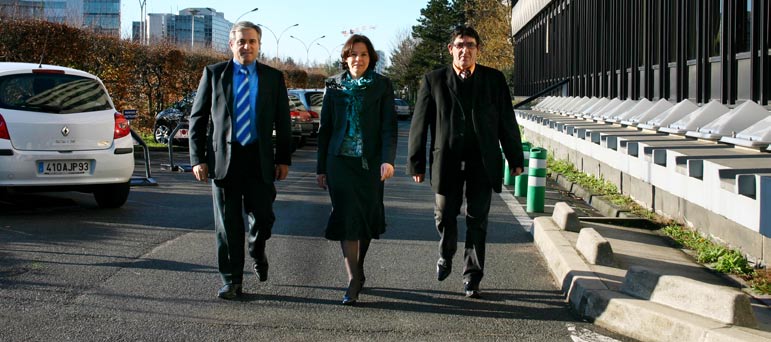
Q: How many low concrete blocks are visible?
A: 3